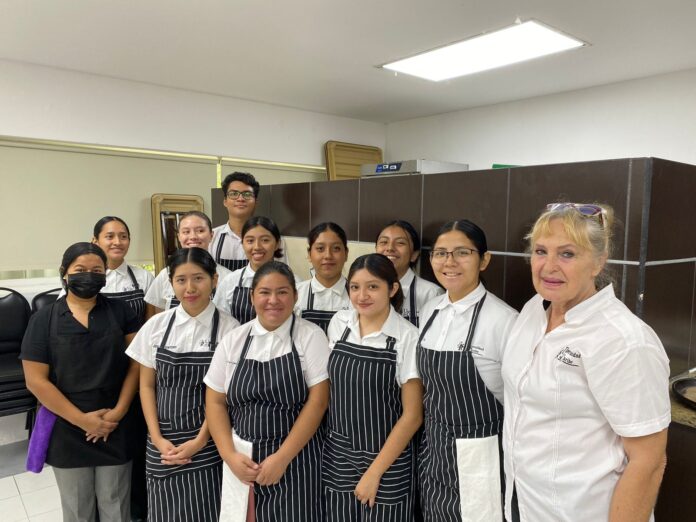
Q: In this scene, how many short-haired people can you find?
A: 1